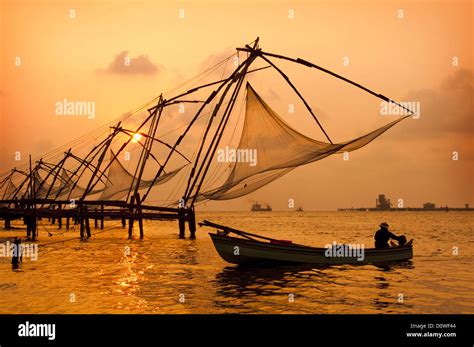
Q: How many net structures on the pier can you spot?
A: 6